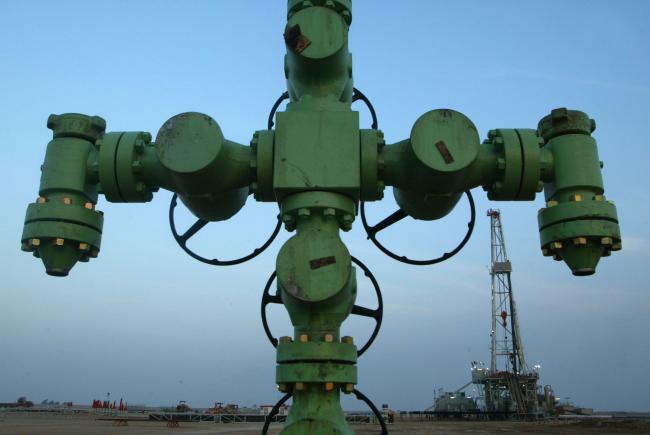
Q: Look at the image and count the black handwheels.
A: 5